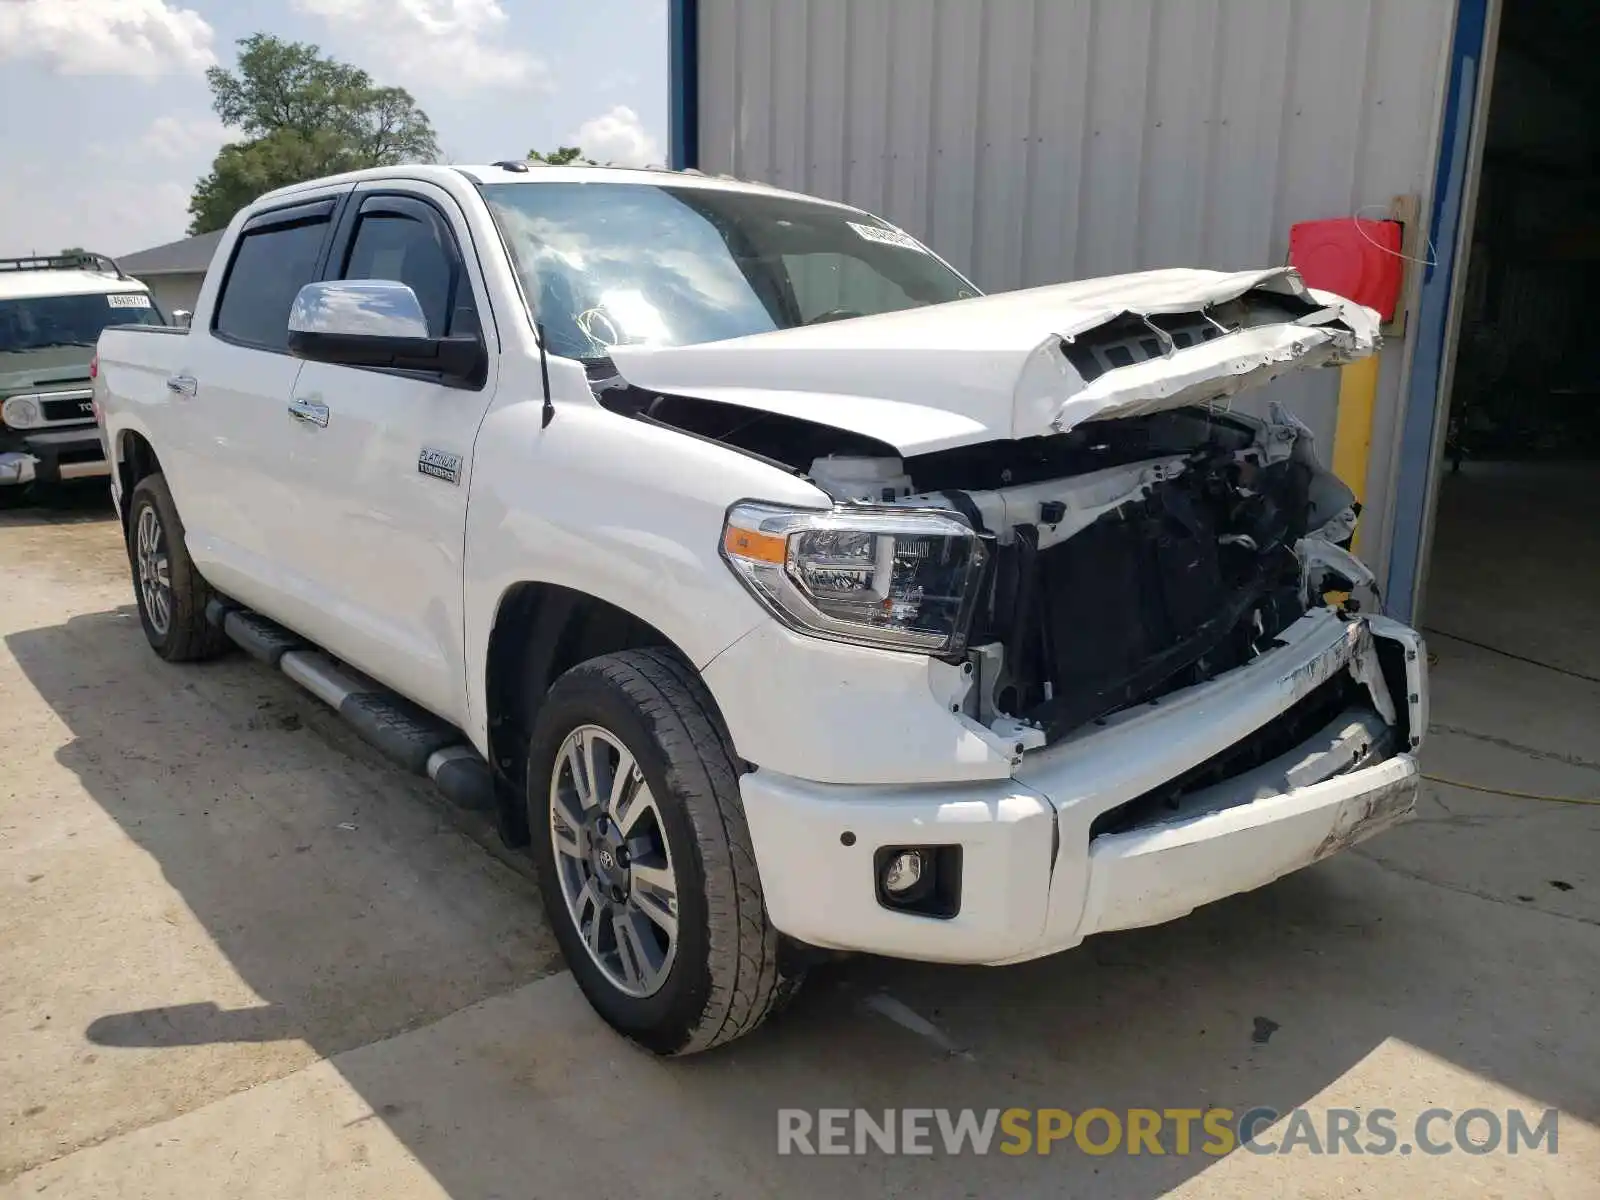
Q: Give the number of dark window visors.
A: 2